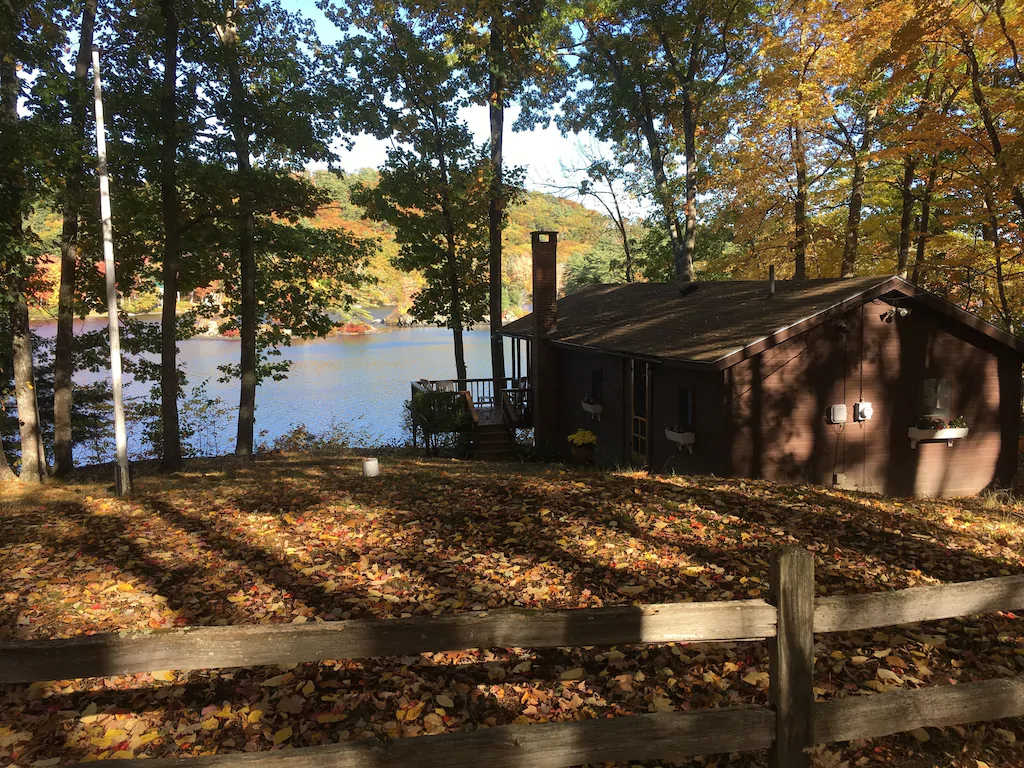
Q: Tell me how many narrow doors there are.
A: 1